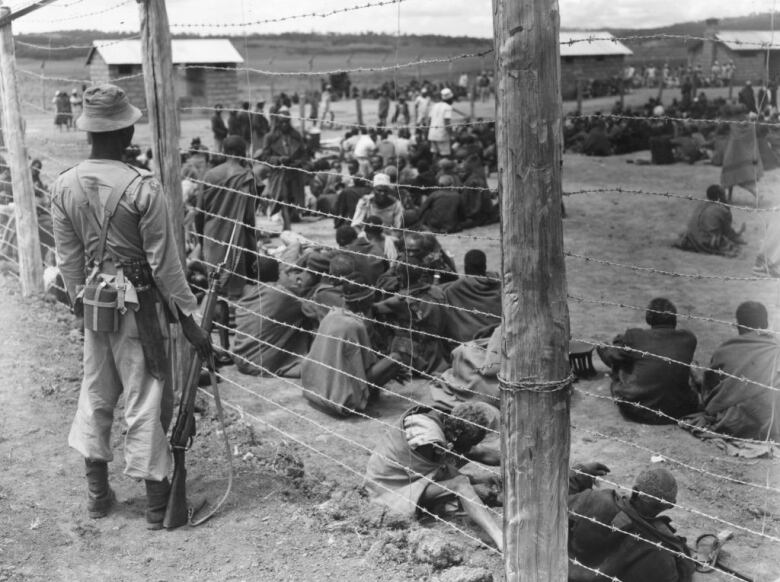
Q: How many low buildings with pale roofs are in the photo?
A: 3